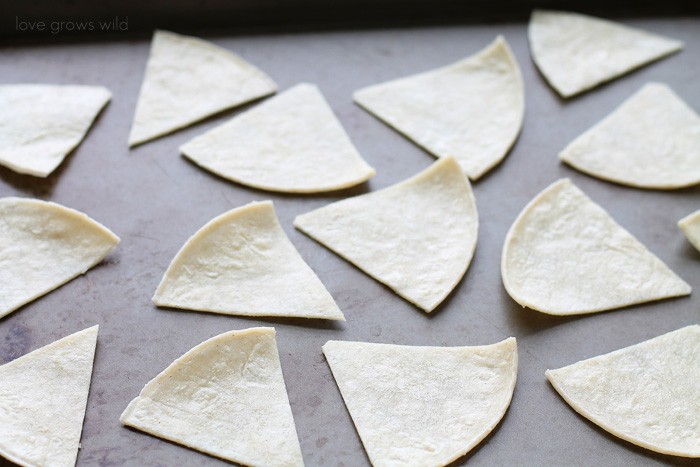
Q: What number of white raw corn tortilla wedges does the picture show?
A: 15